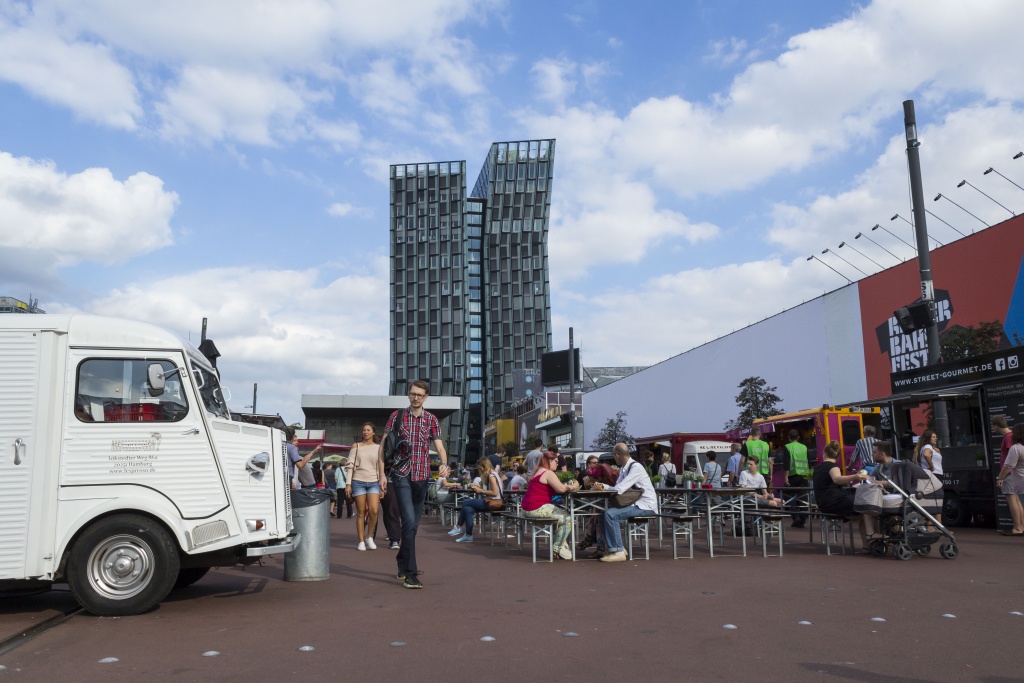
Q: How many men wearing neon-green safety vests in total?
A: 2